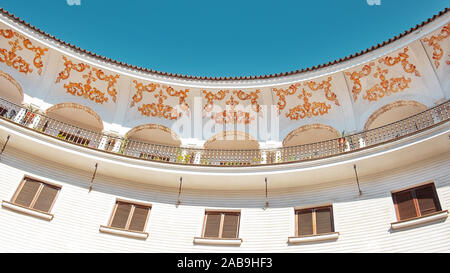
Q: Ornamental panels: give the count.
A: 7